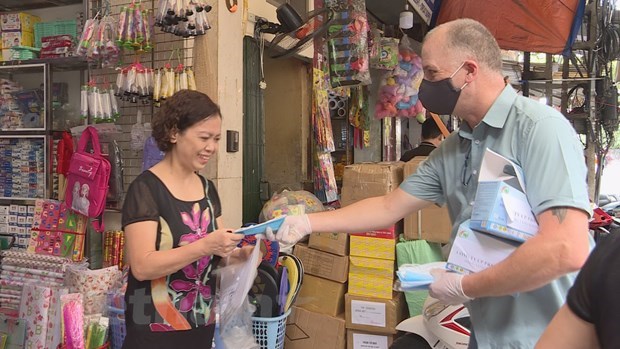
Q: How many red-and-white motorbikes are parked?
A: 1